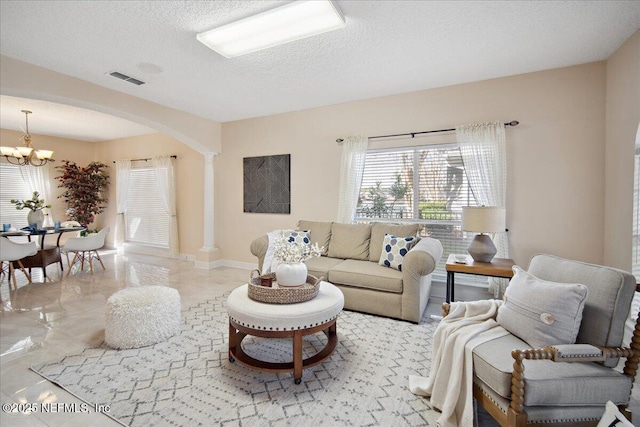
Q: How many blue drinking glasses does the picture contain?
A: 3